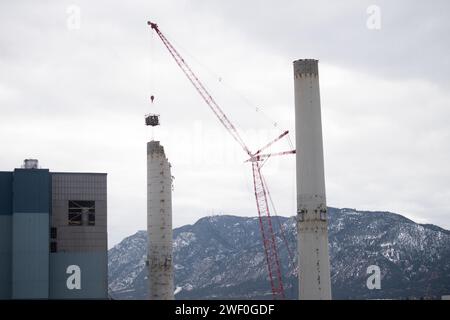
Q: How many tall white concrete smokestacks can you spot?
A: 2